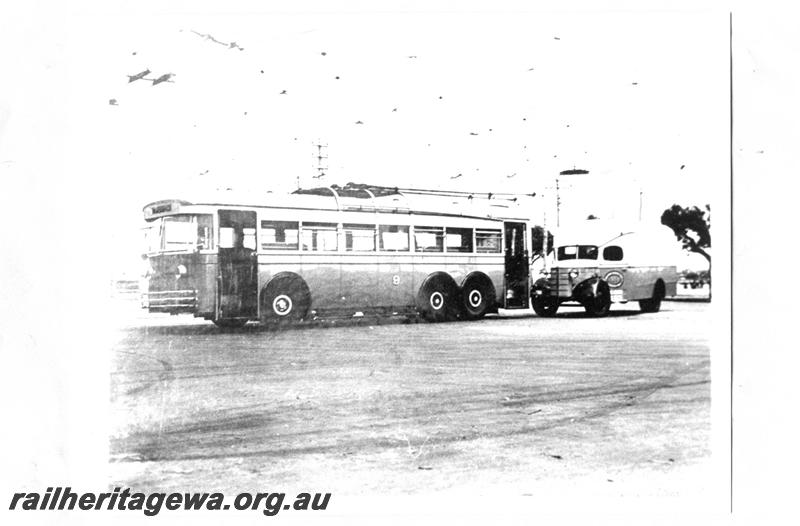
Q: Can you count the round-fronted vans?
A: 1